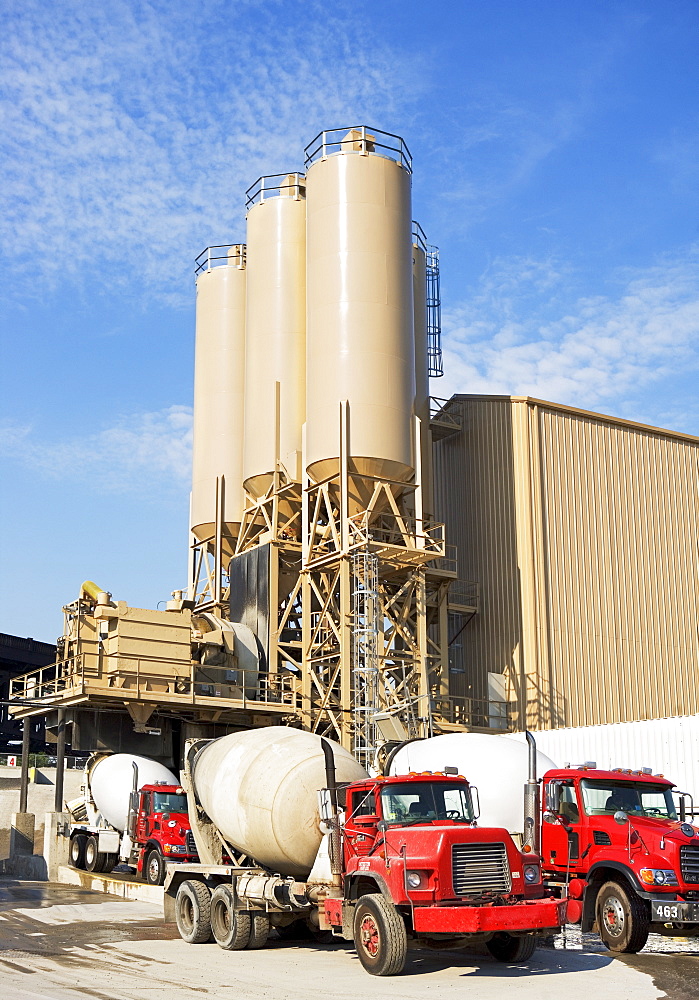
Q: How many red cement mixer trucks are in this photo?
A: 3